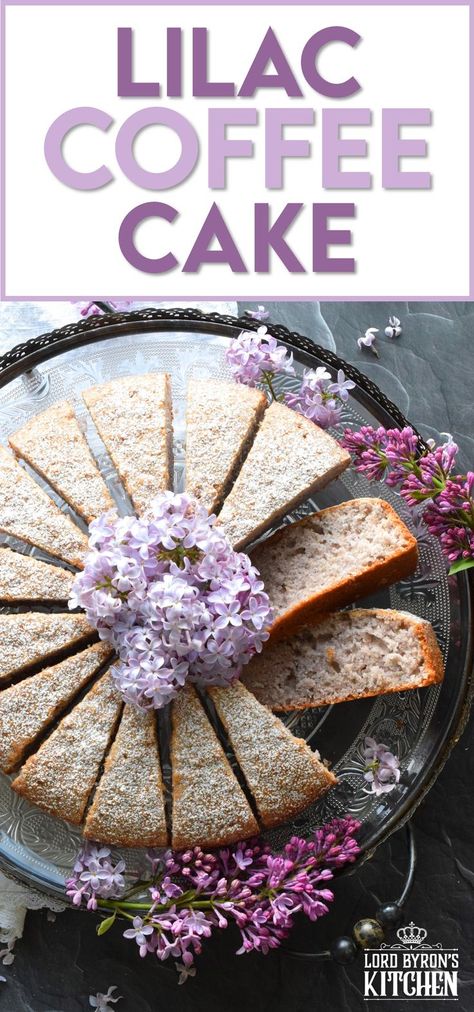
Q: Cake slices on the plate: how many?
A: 14